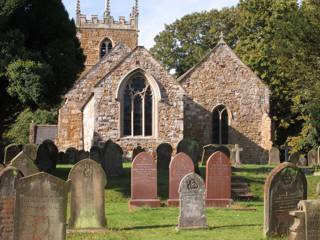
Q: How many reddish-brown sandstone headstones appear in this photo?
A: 3